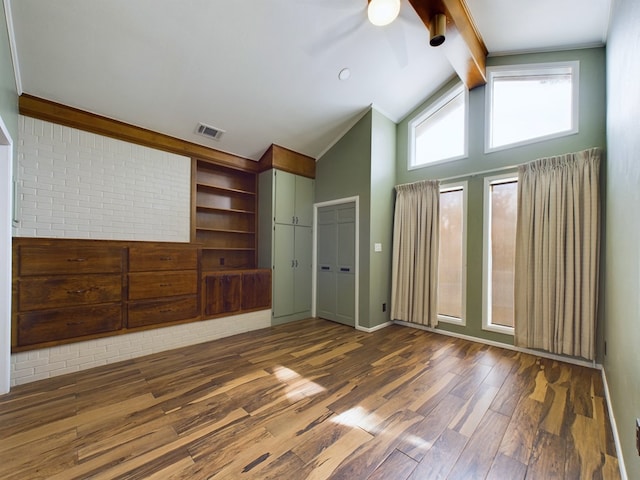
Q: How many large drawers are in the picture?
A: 6